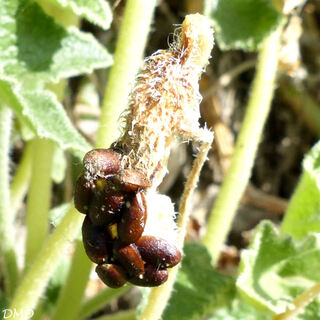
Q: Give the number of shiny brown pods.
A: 10